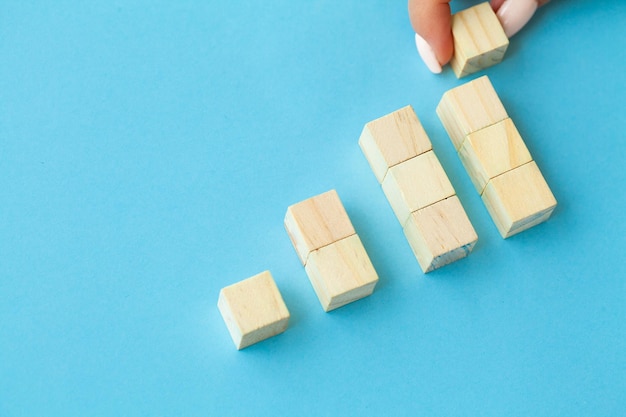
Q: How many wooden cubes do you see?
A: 10